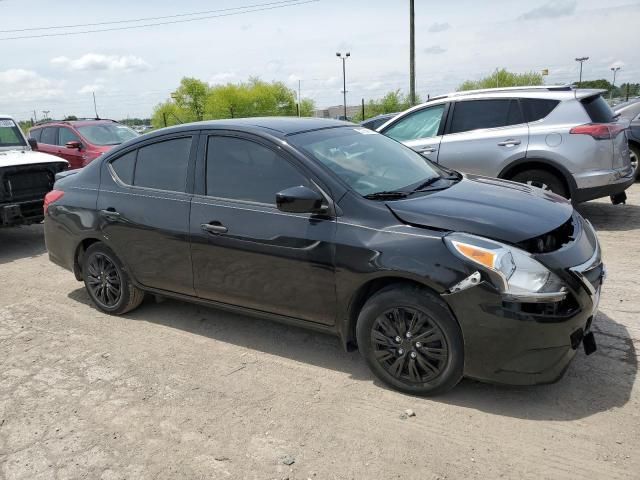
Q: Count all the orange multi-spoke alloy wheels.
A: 0